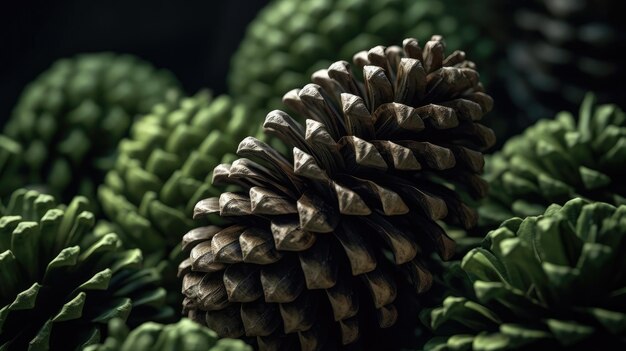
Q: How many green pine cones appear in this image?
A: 7